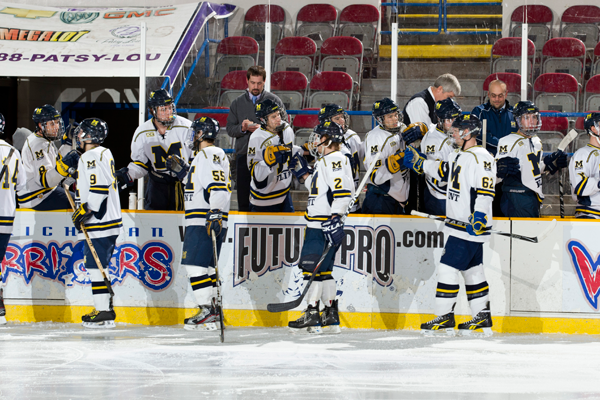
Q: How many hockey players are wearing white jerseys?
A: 13